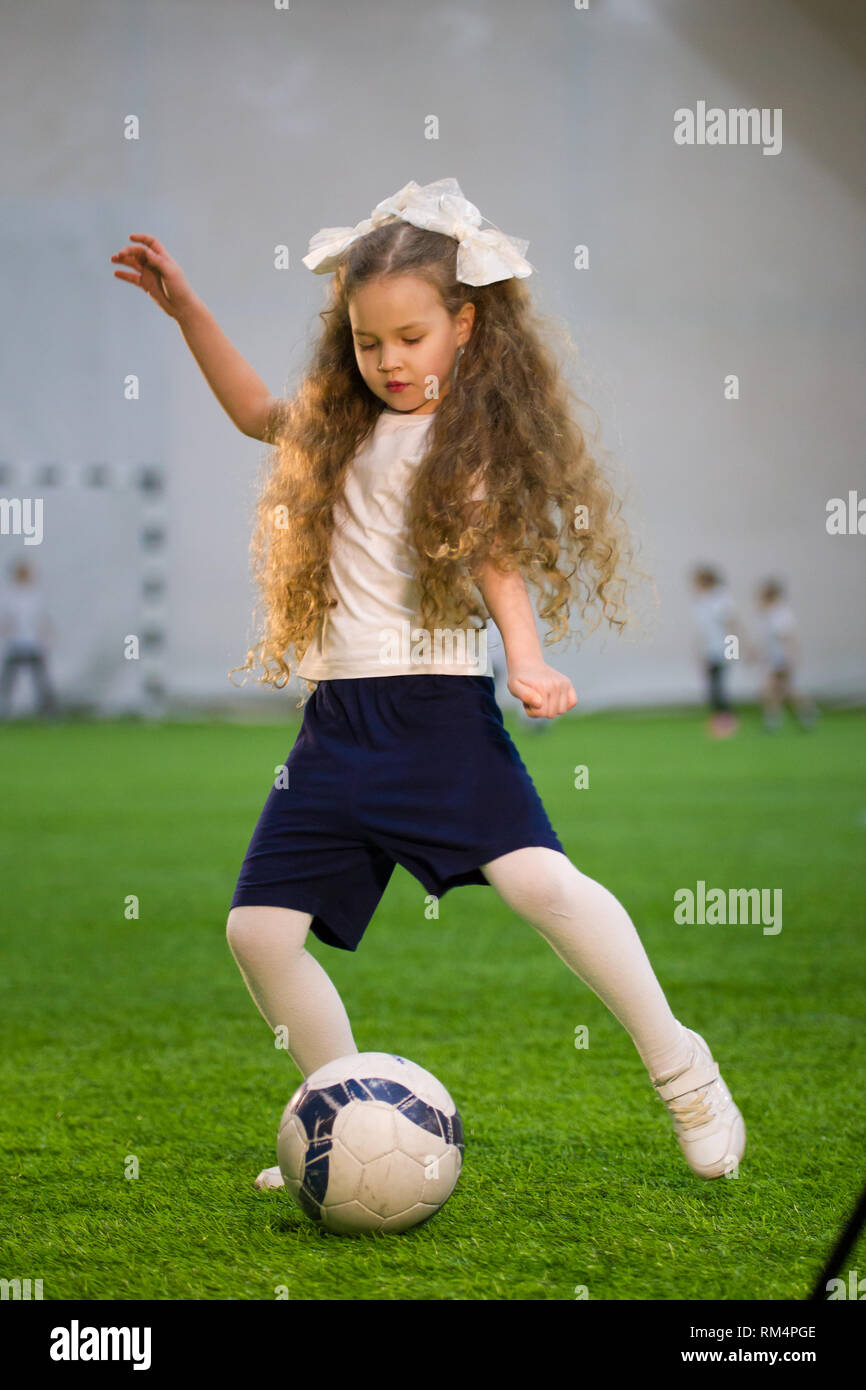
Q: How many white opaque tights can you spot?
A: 1